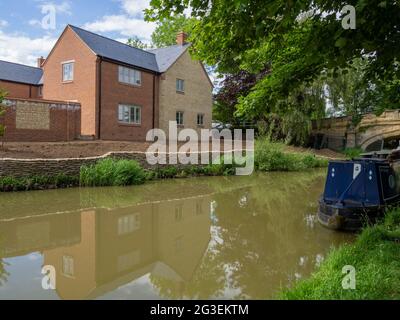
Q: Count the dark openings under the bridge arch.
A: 1